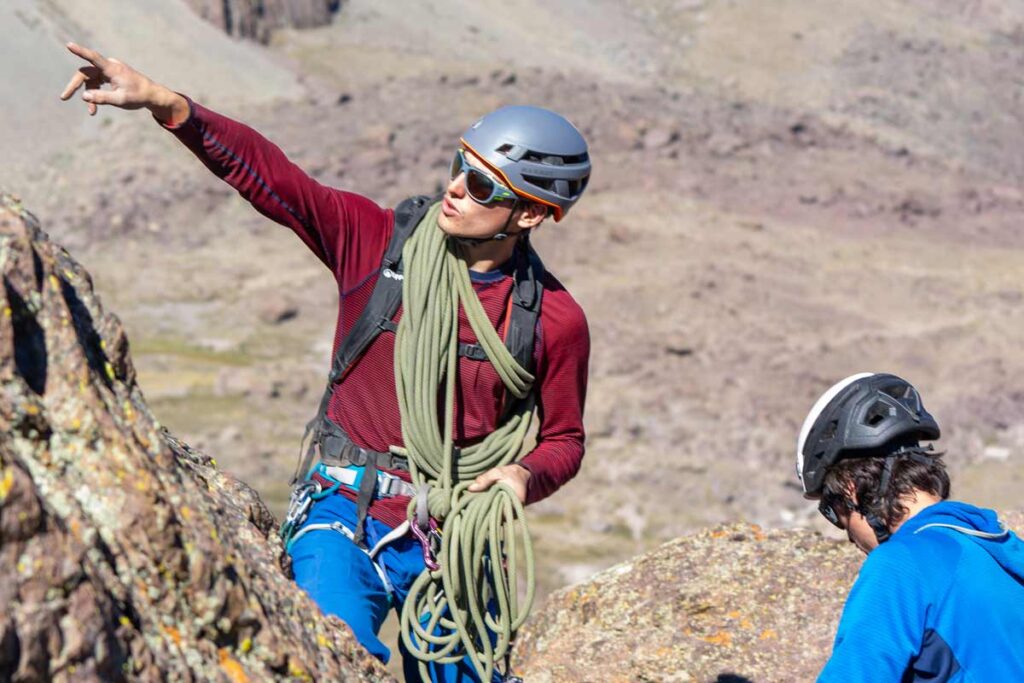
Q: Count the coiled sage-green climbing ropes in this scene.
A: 1